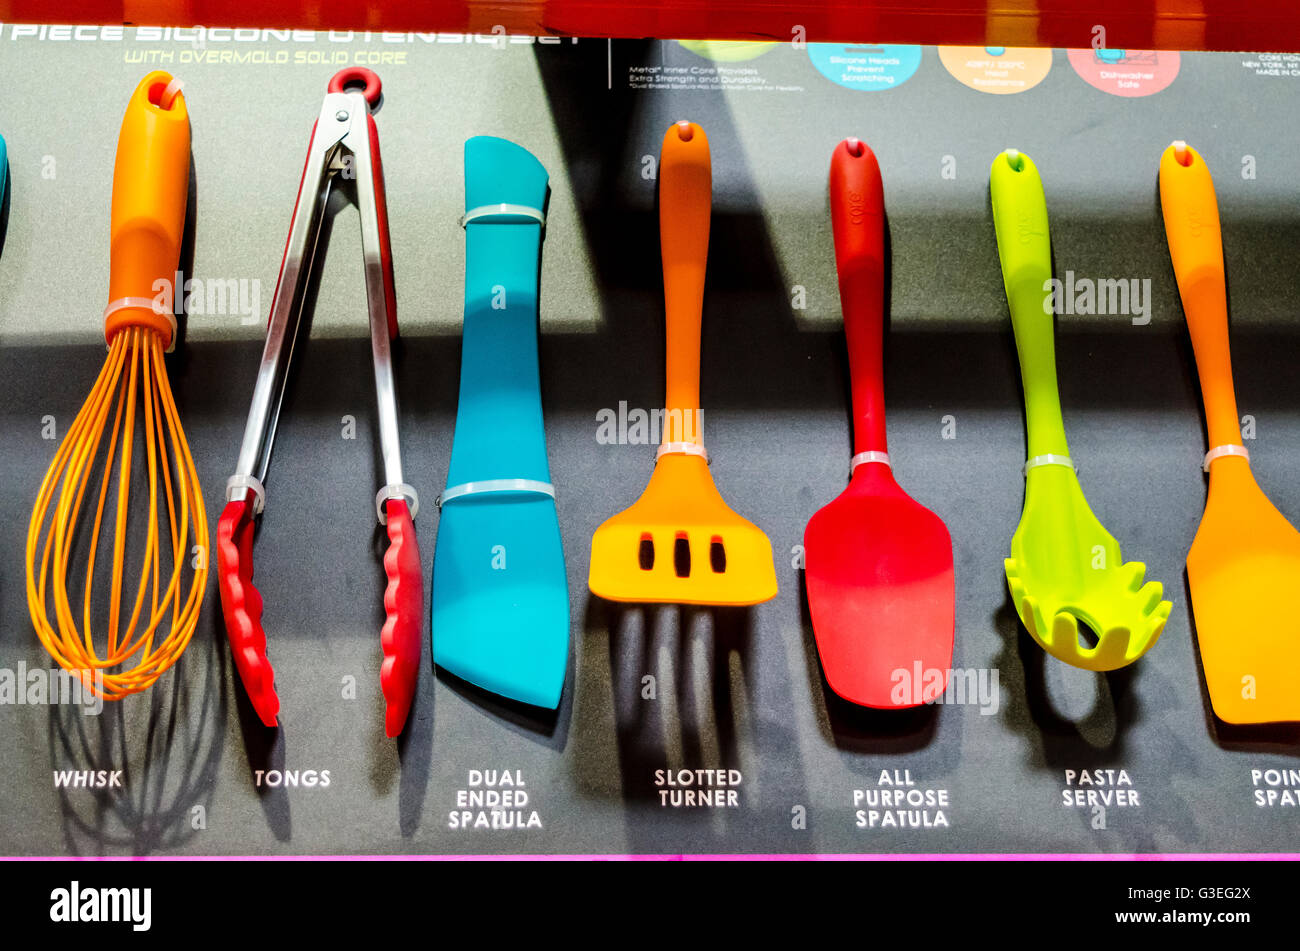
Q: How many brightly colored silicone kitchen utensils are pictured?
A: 7